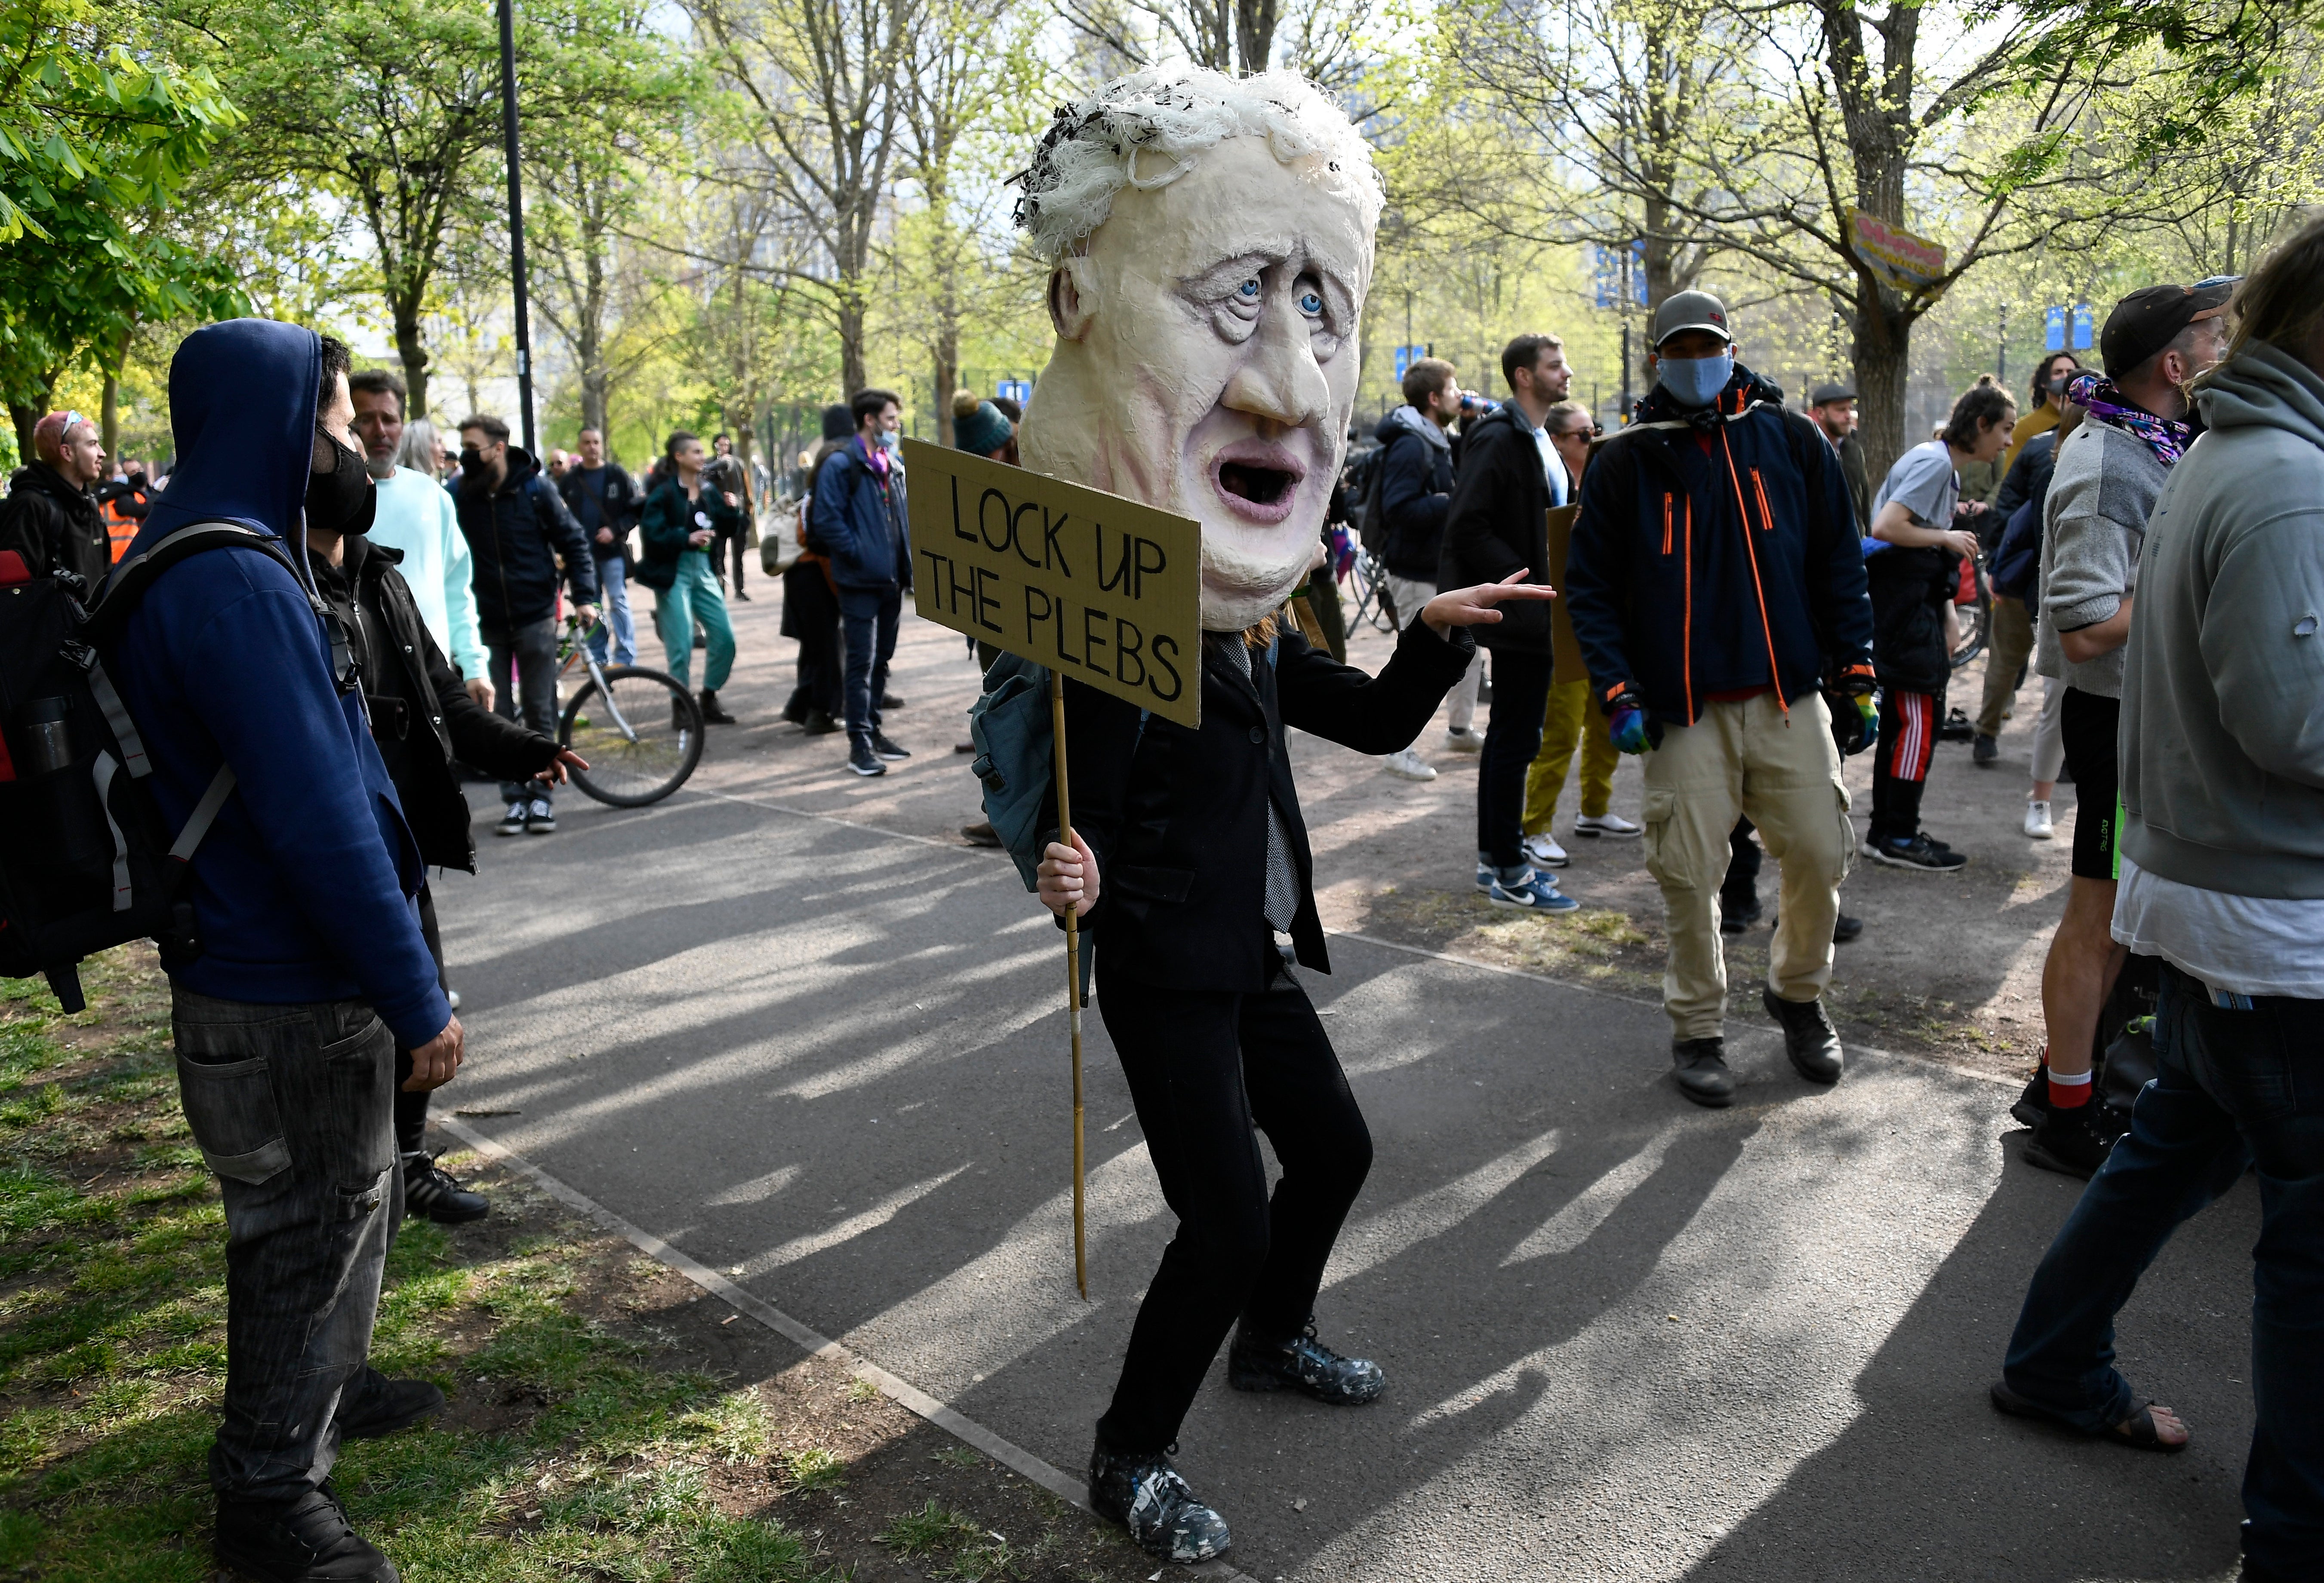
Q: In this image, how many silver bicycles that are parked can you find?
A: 1